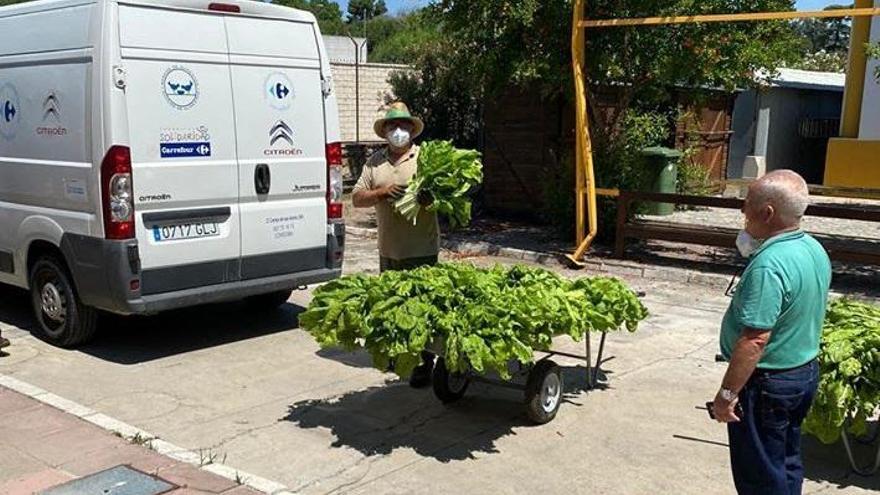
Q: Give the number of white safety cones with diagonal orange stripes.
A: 0